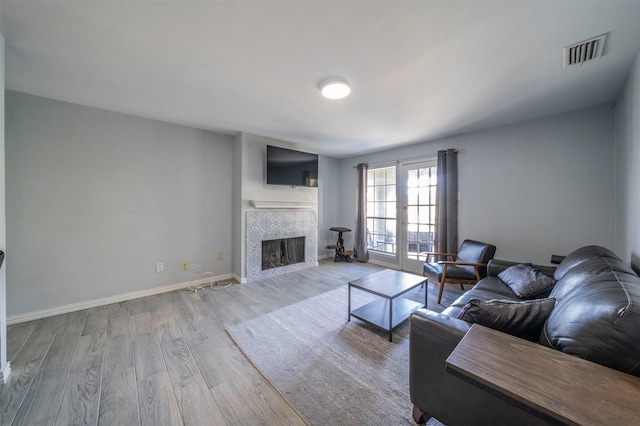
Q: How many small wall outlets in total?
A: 3